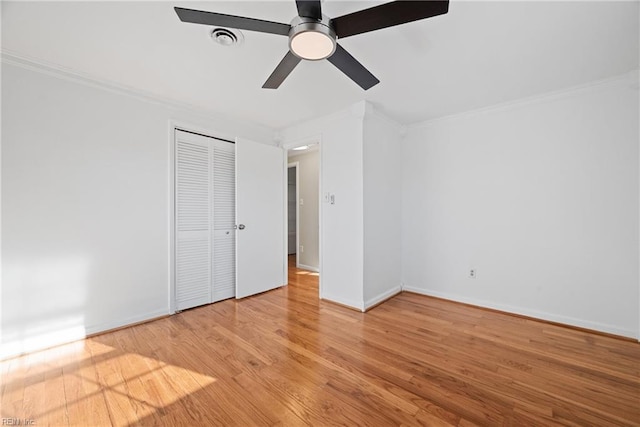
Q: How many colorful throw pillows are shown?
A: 0